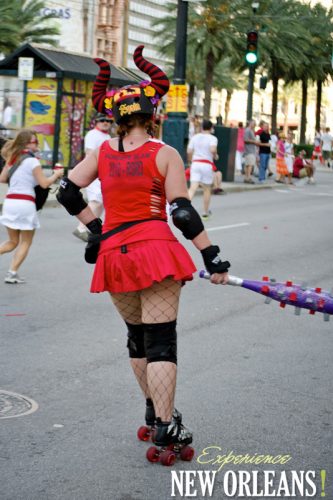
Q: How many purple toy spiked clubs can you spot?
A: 1